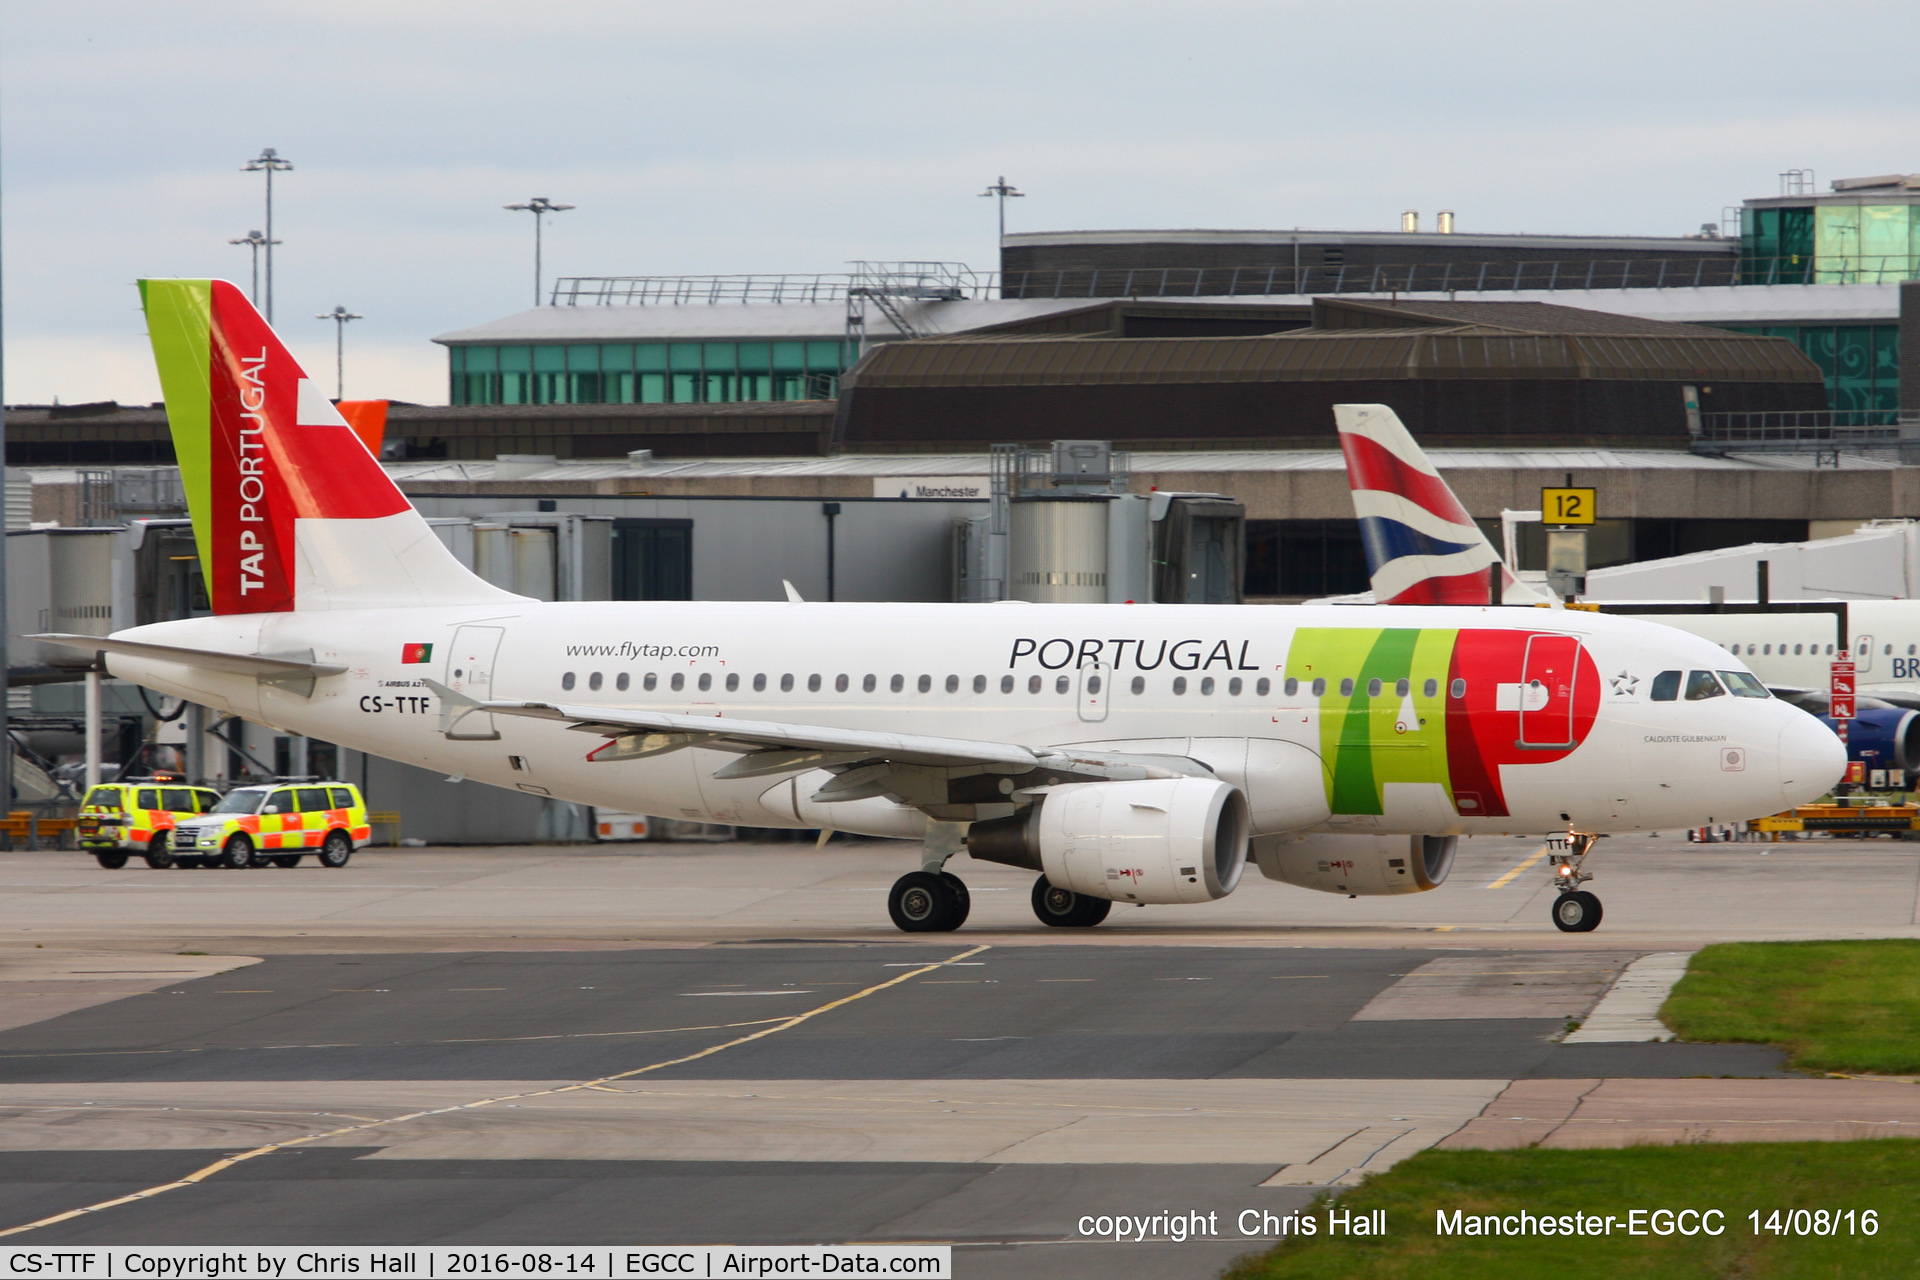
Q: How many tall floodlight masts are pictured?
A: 5